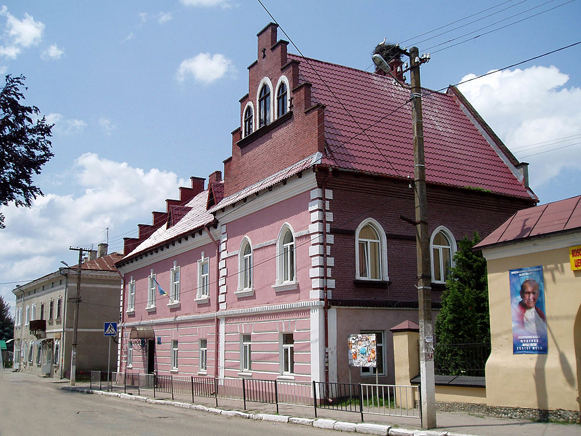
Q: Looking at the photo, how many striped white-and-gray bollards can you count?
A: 0